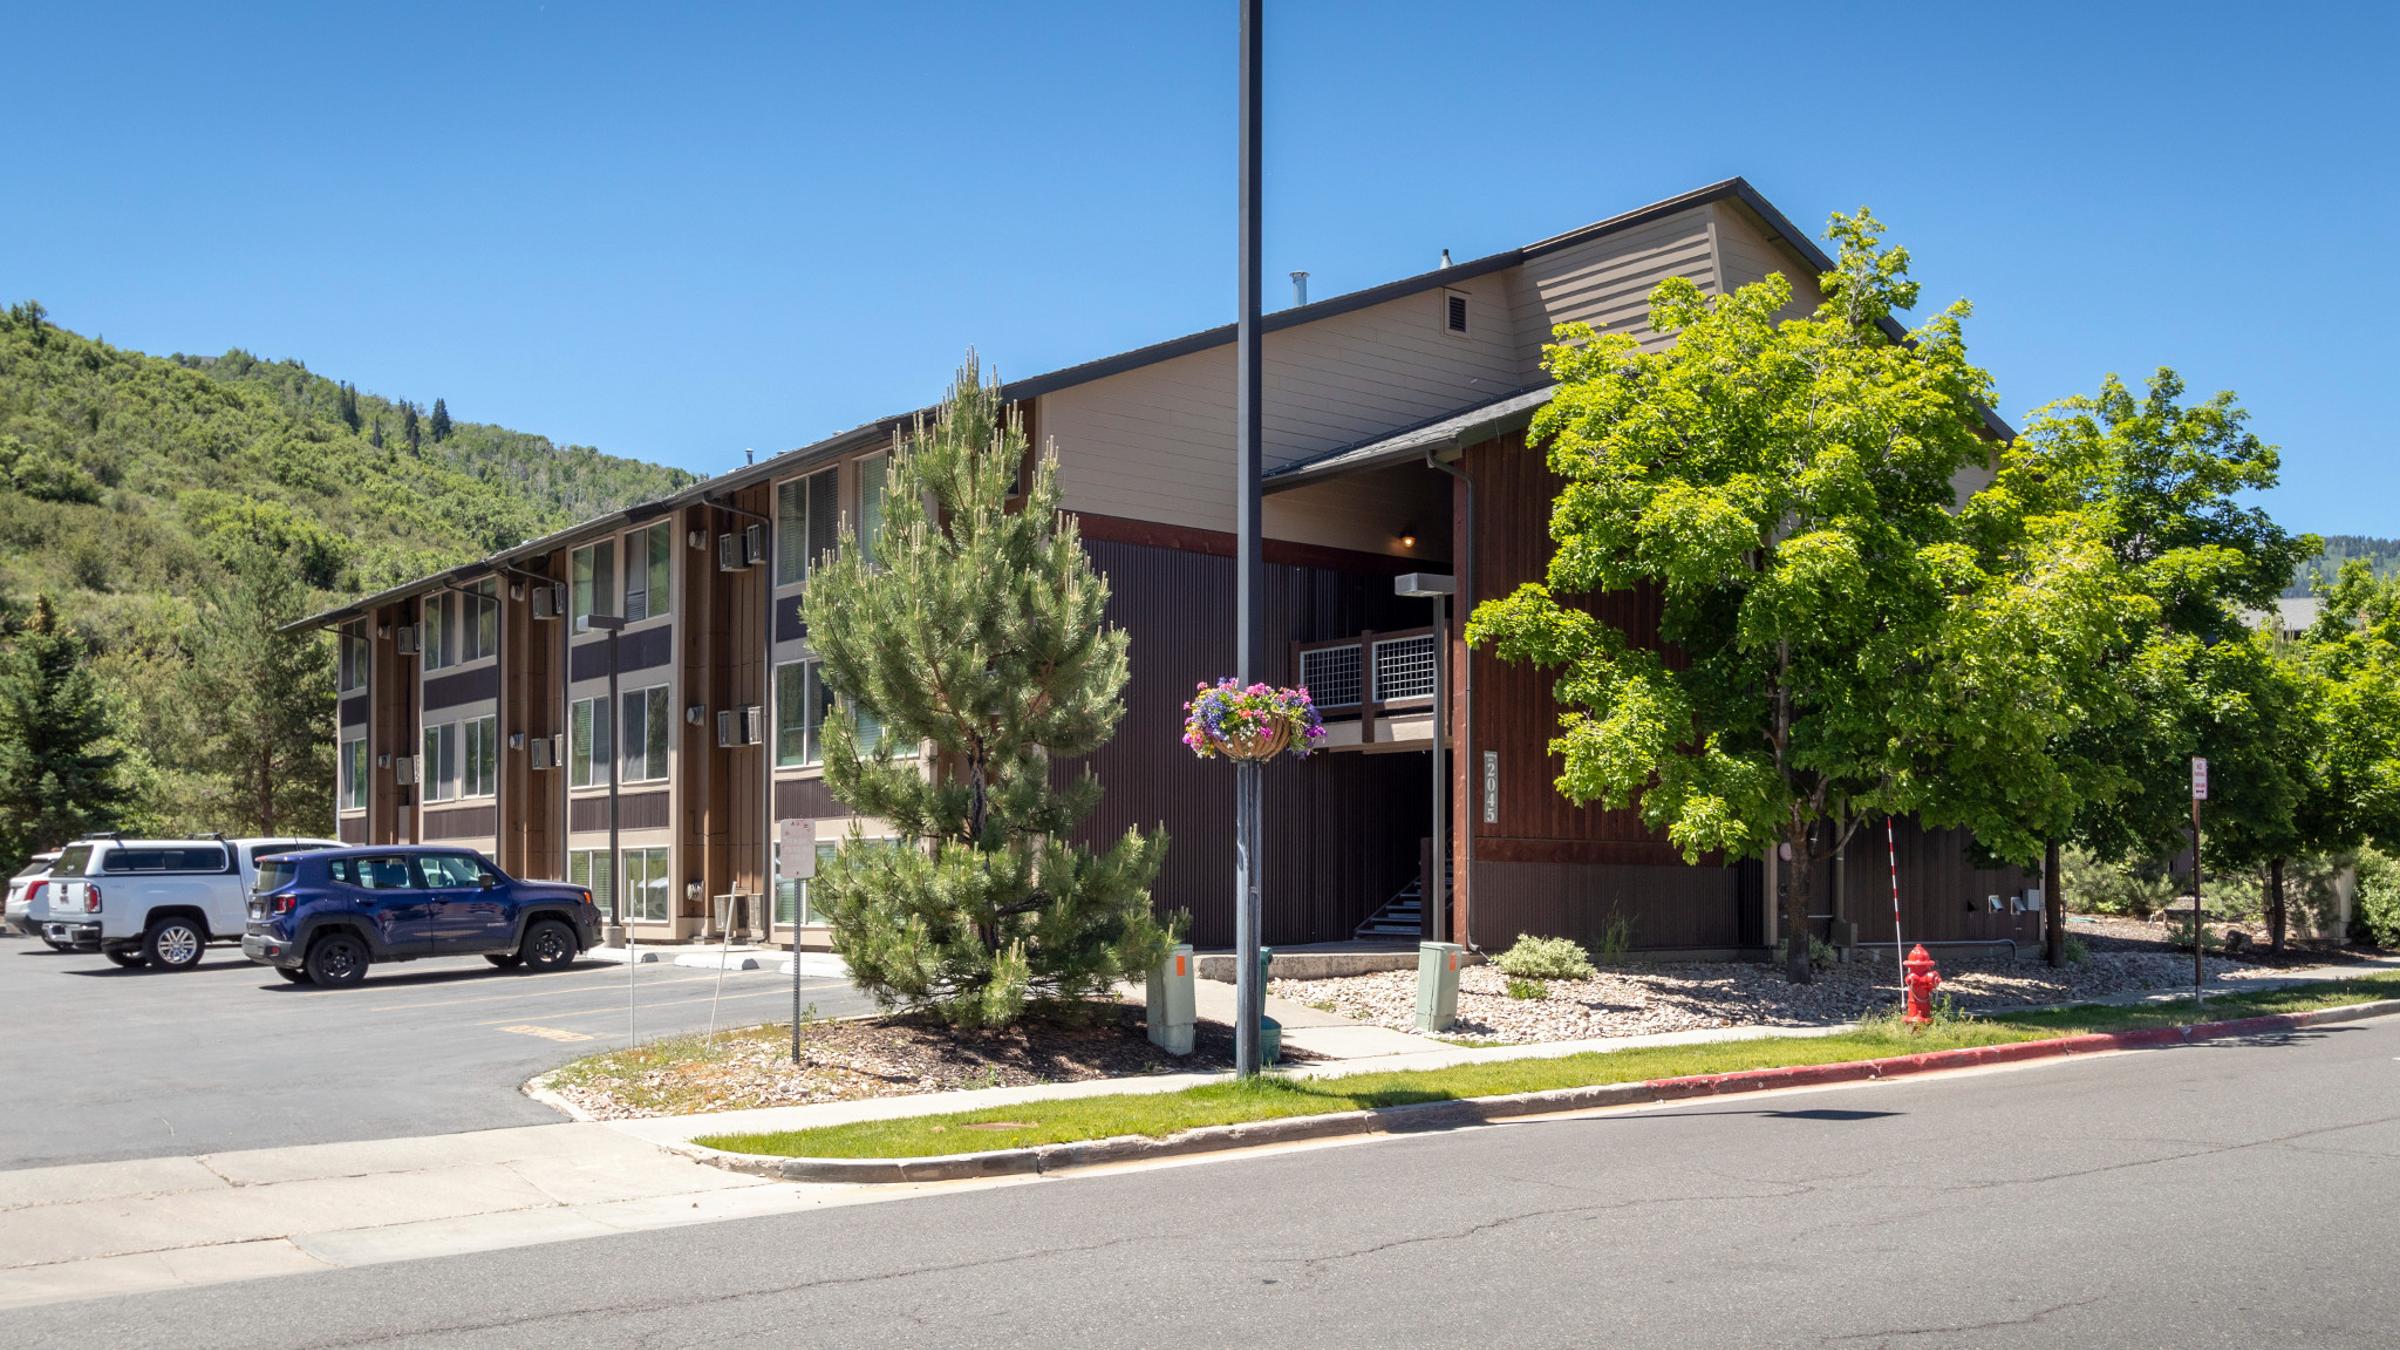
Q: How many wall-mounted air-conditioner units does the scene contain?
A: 14